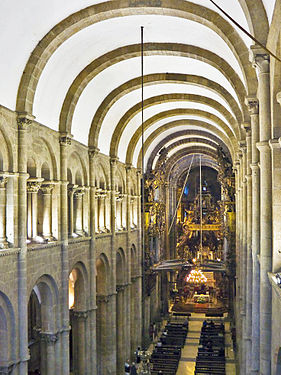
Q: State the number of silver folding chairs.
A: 0